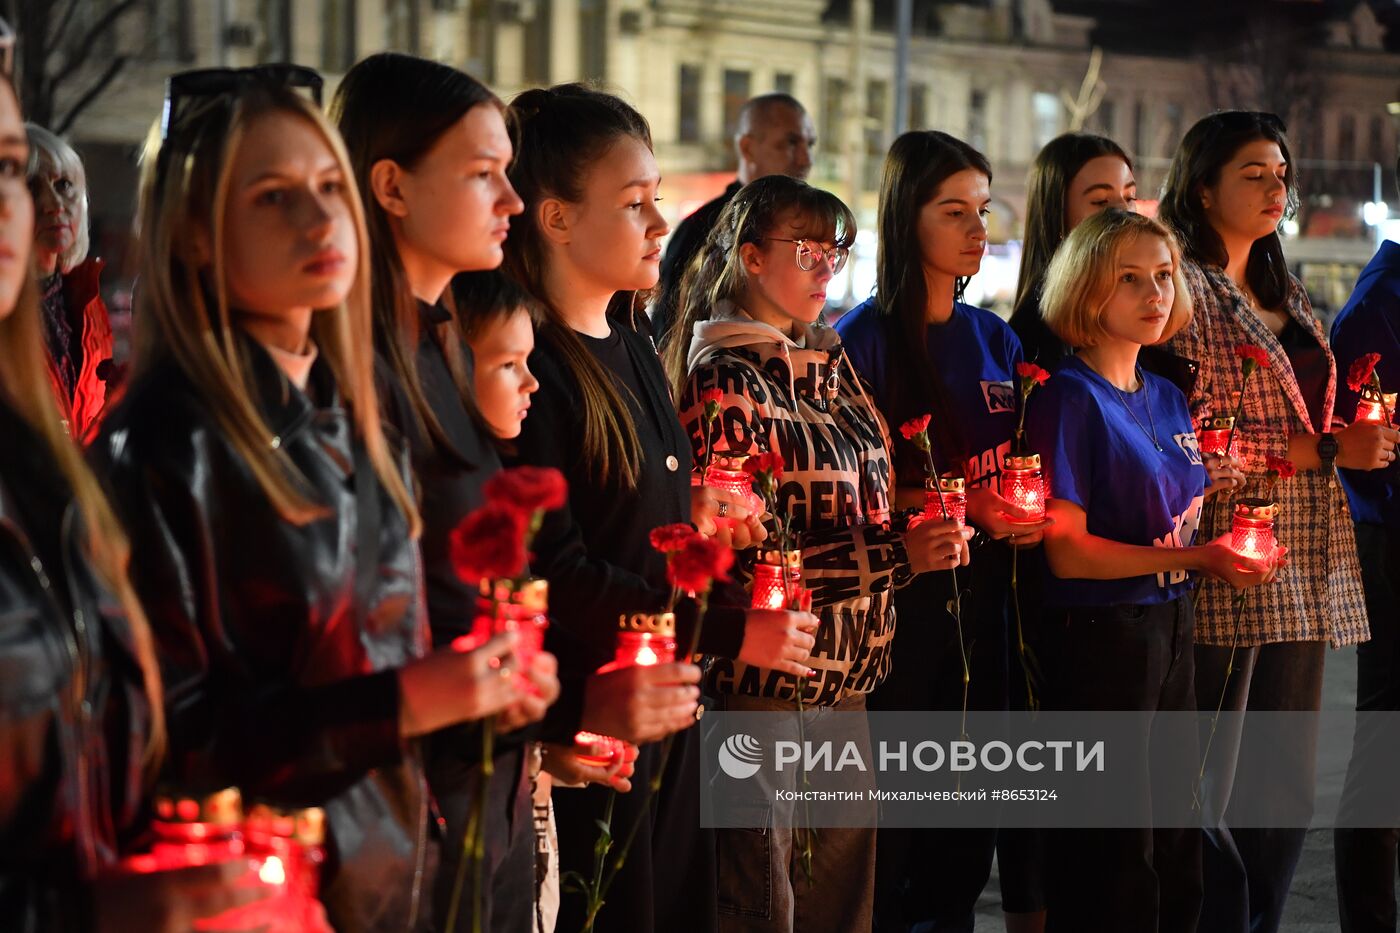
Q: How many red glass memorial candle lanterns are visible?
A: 12